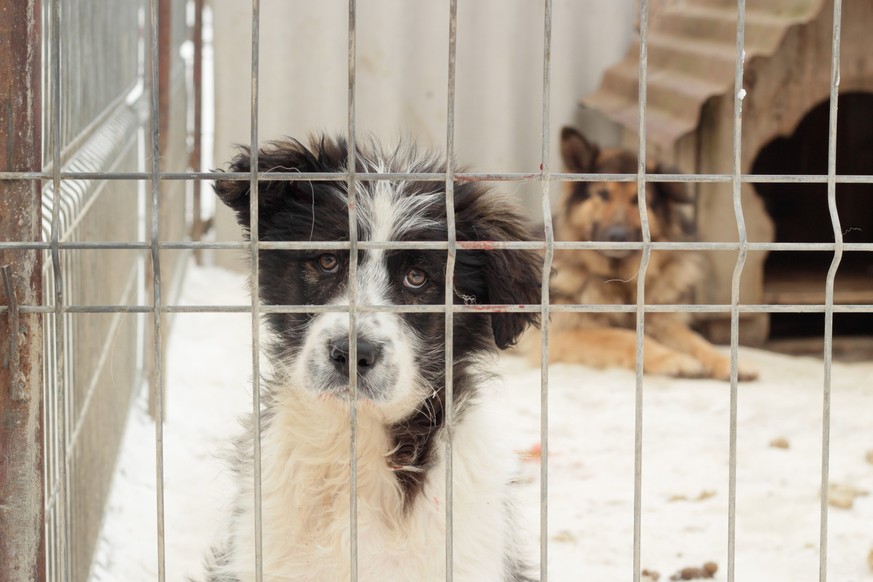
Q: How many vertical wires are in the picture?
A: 9